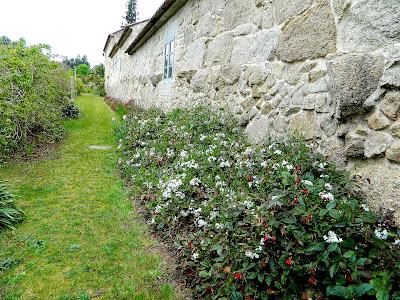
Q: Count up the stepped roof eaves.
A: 3